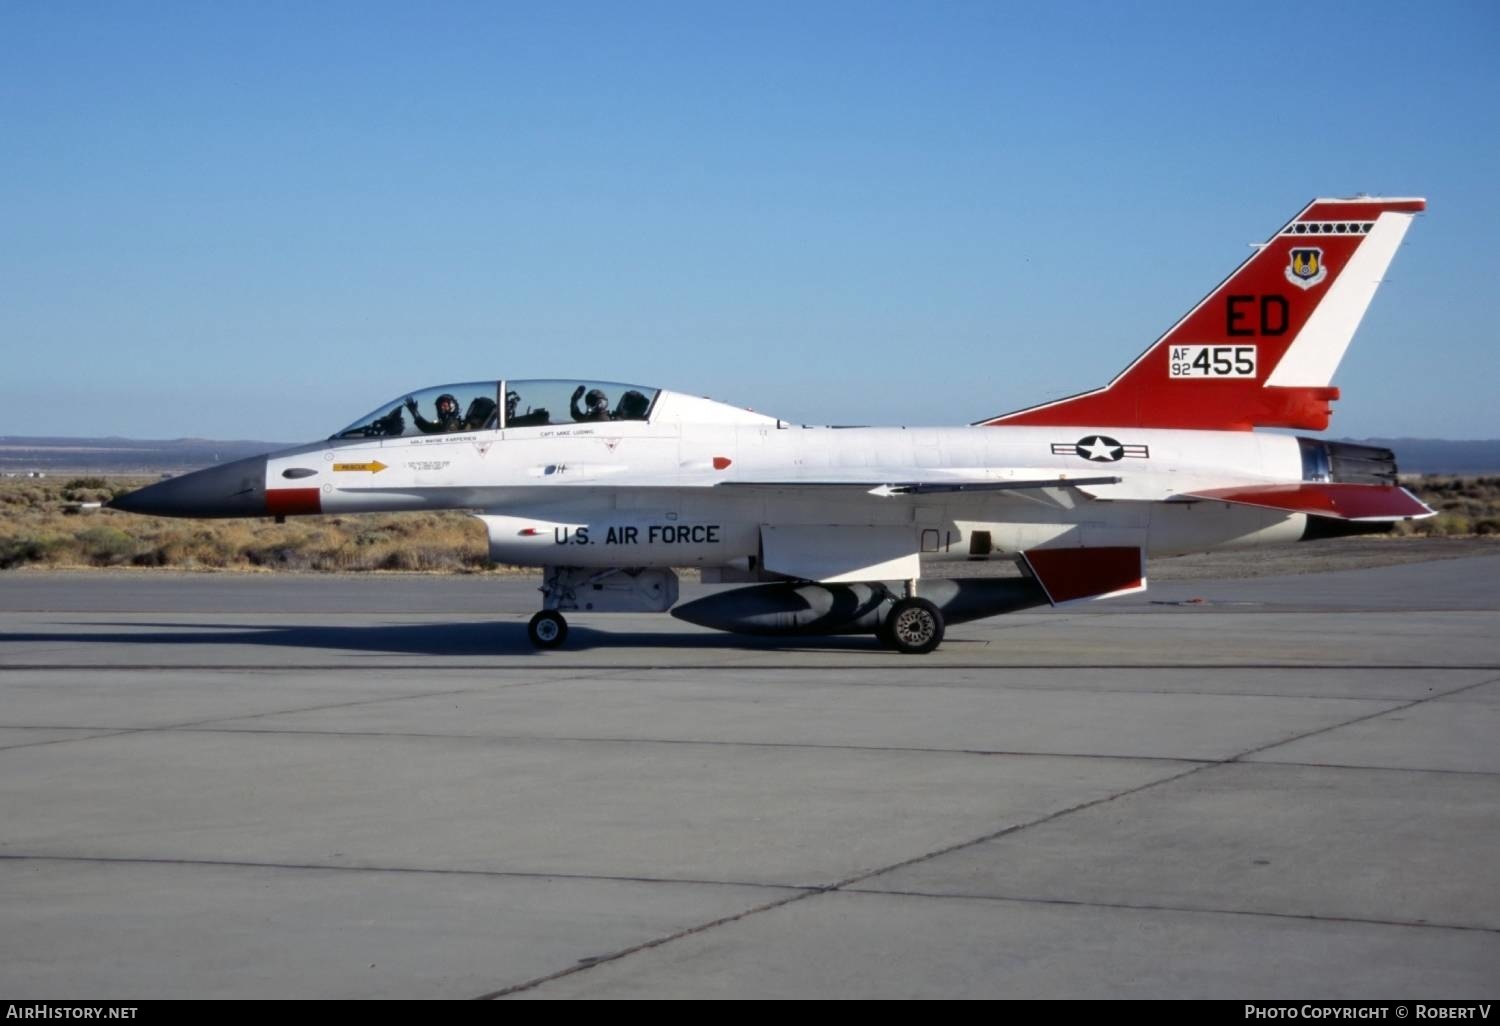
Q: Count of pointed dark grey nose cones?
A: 1